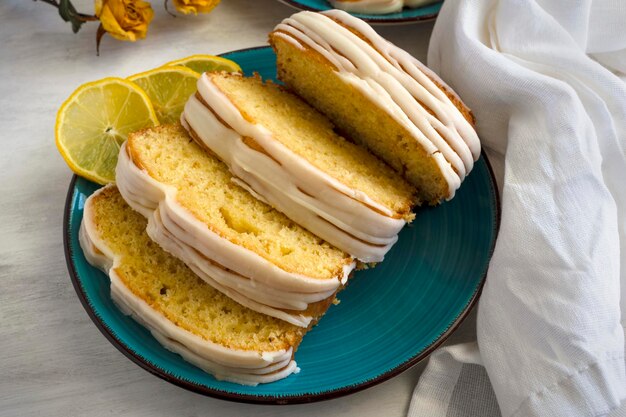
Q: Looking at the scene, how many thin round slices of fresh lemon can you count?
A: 3